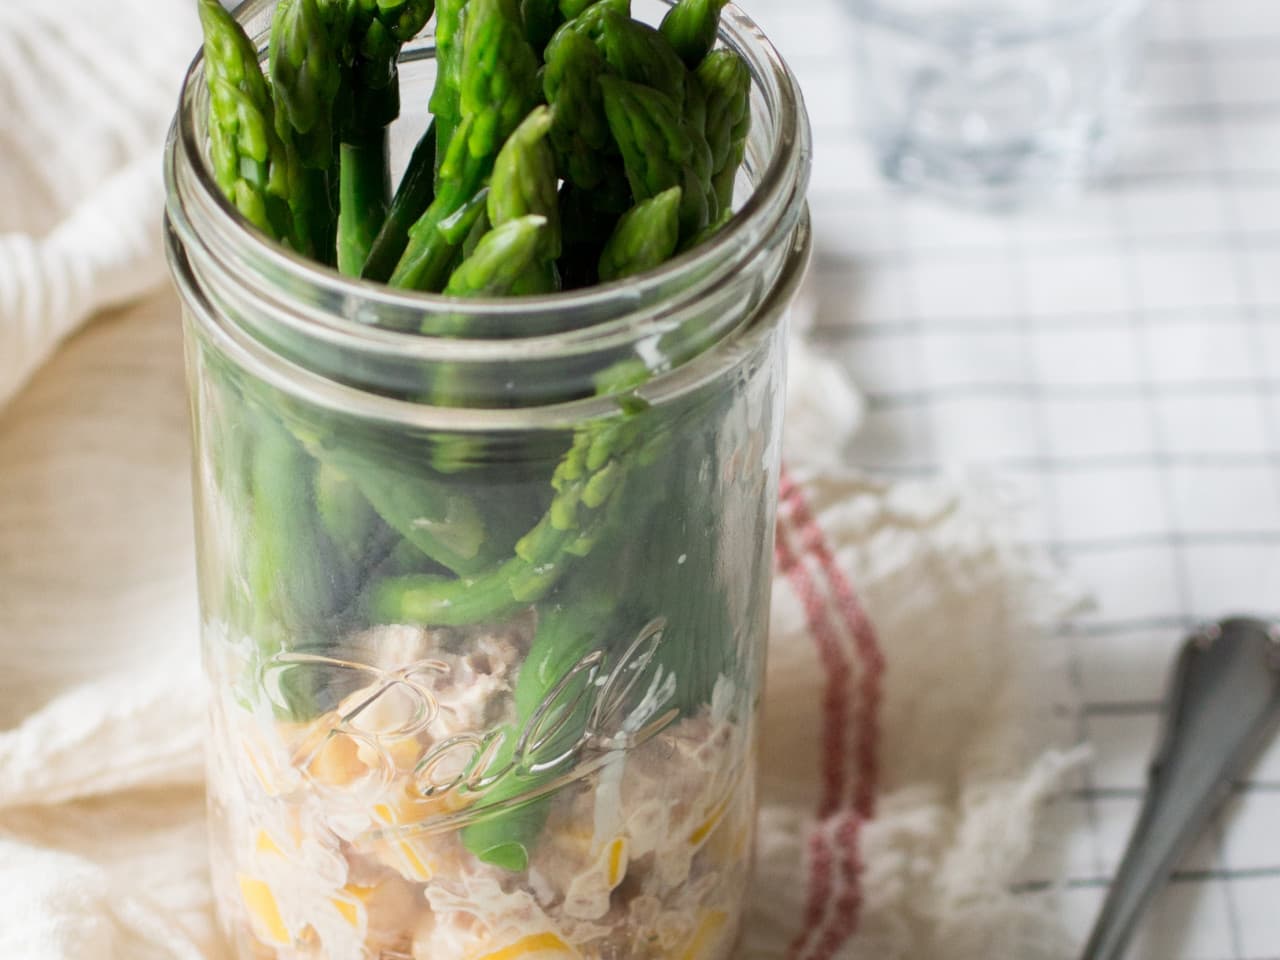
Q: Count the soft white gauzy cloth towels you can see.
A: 1